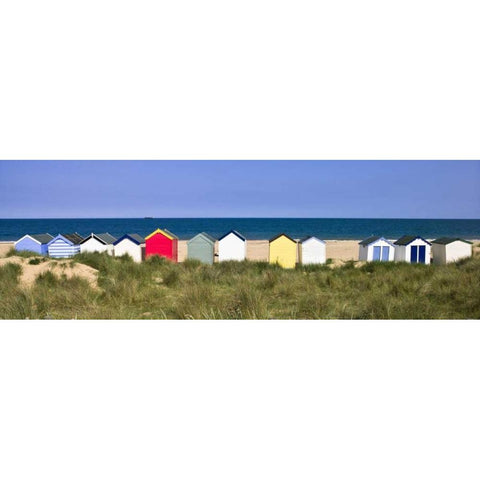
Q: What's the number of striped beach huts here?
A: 1